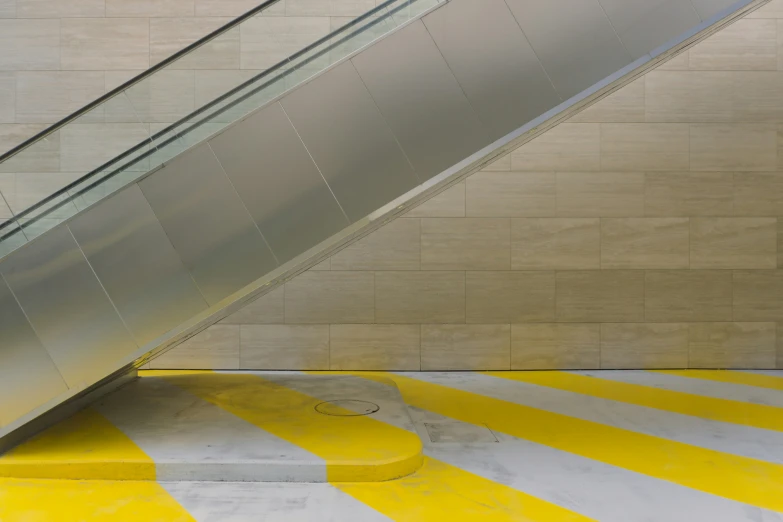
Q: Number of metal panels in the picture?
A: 11